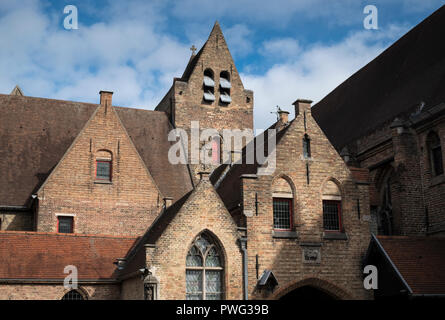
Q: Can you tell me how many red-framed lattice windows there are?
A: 4